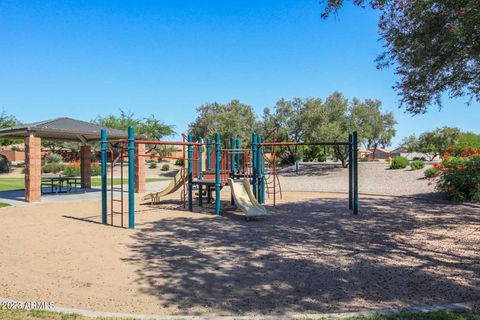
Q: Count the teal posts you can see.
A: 13